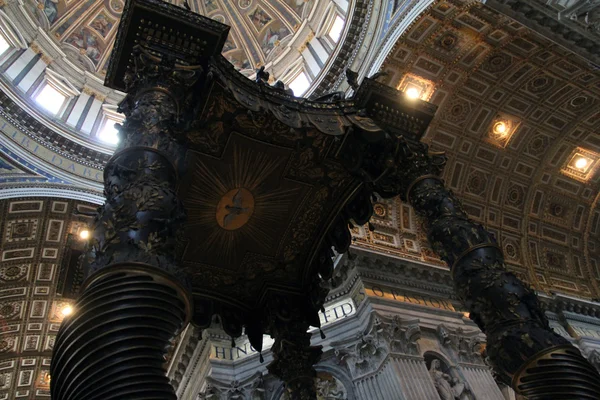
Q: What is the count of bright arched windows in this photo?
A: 5